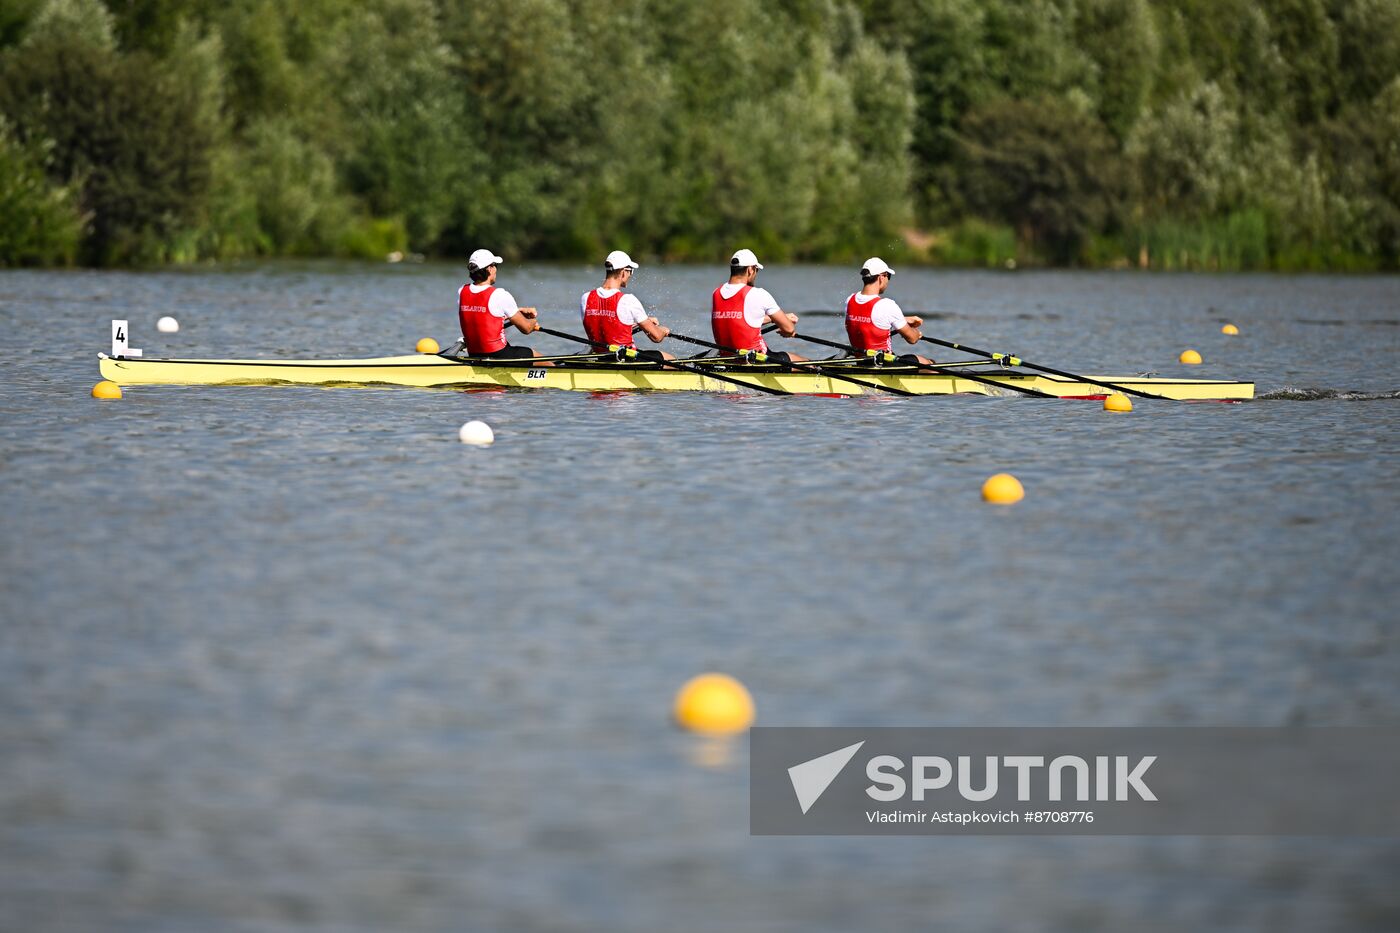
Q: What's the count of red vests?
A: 4